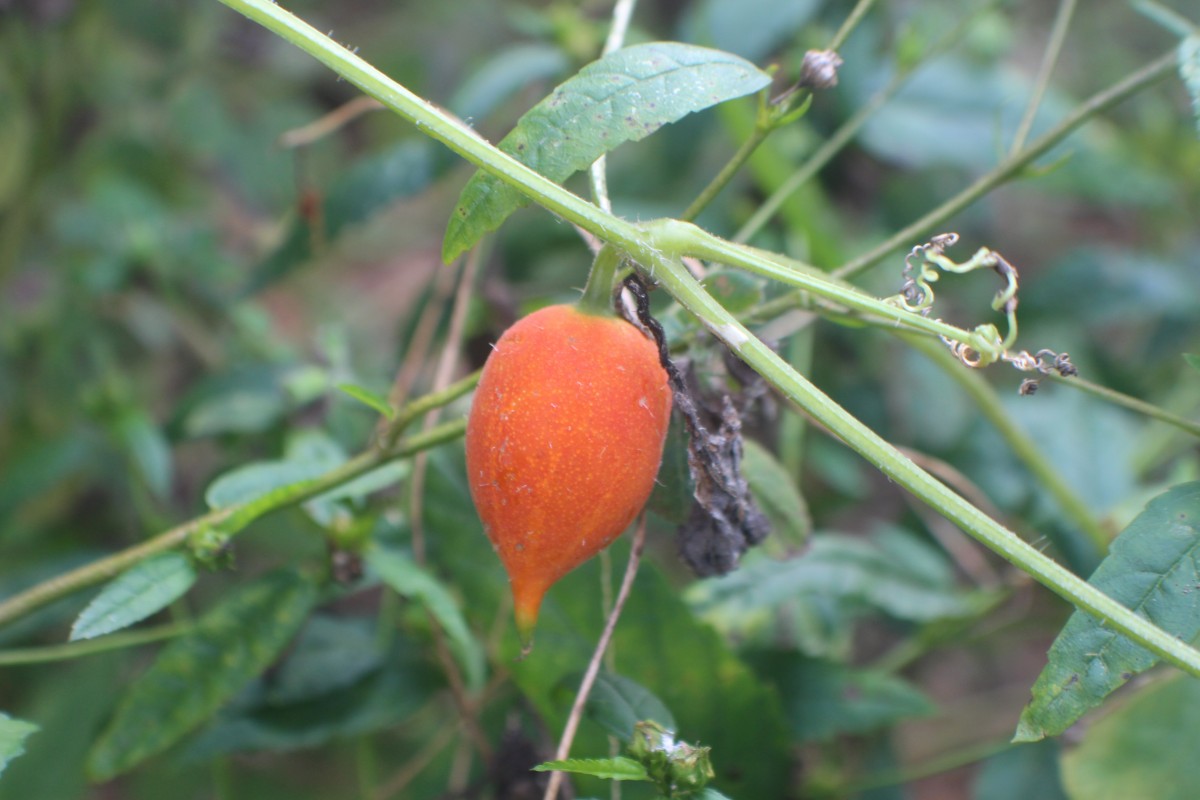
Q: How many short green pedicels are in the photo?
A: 1